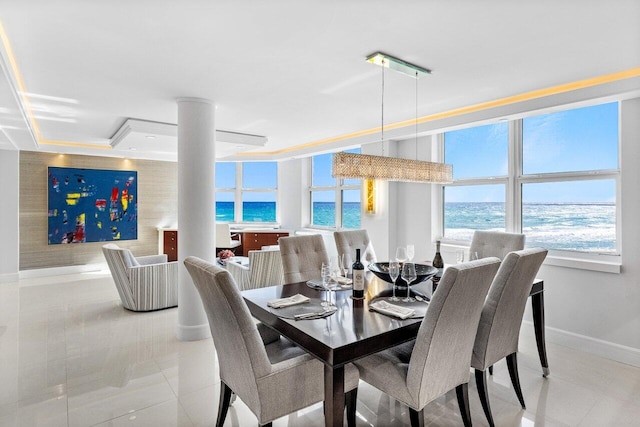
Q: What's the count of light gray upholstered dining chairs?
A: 6